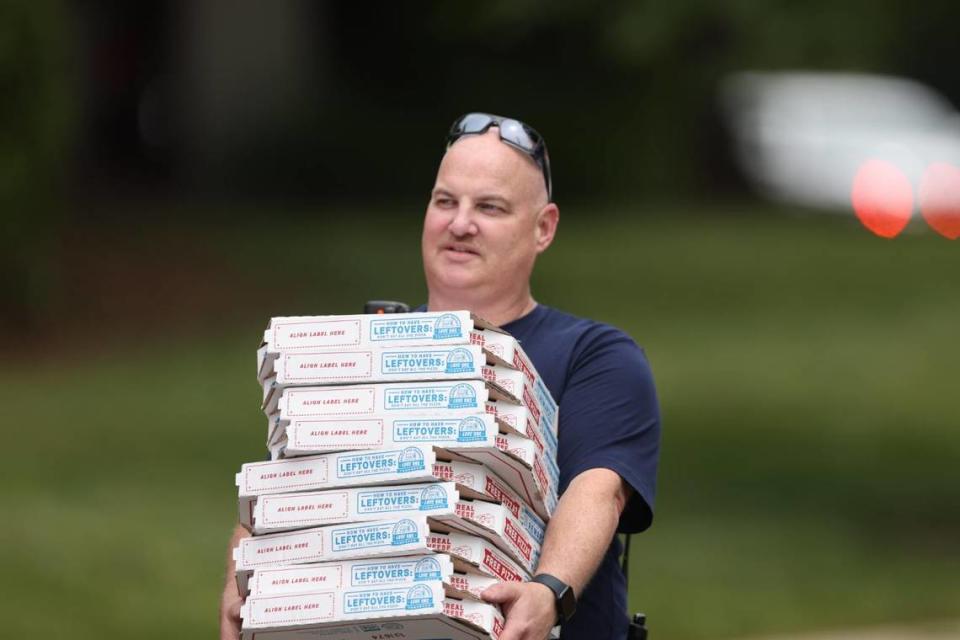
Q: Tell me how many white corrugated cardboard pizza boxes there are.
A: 9